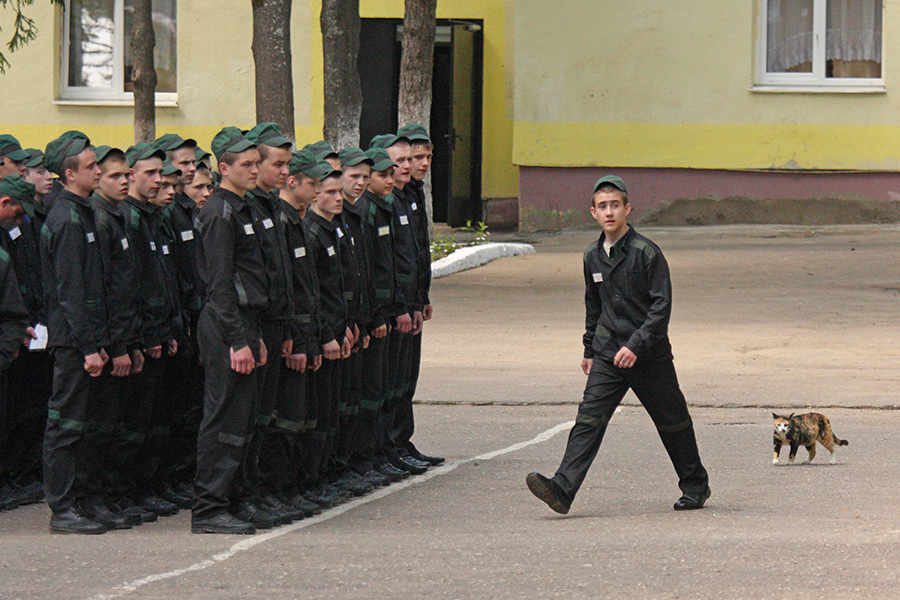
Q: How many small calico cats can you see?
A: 1